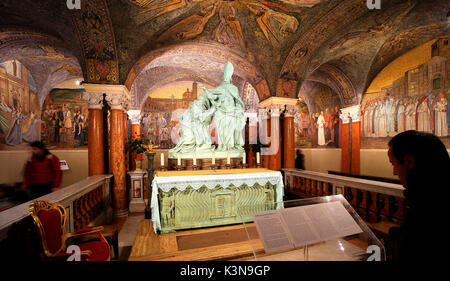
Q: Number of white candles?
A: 7